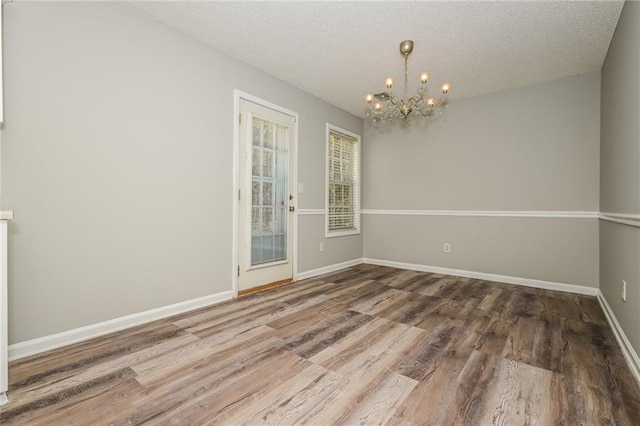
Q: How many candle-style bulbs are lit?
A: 6